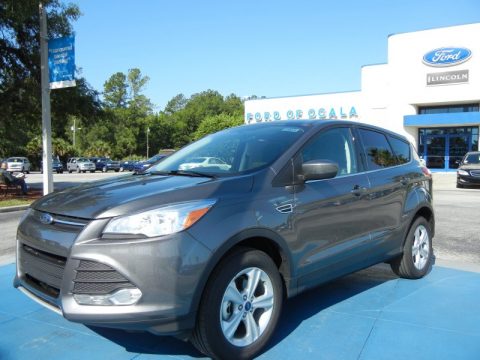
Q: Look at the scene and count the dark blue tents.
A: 0